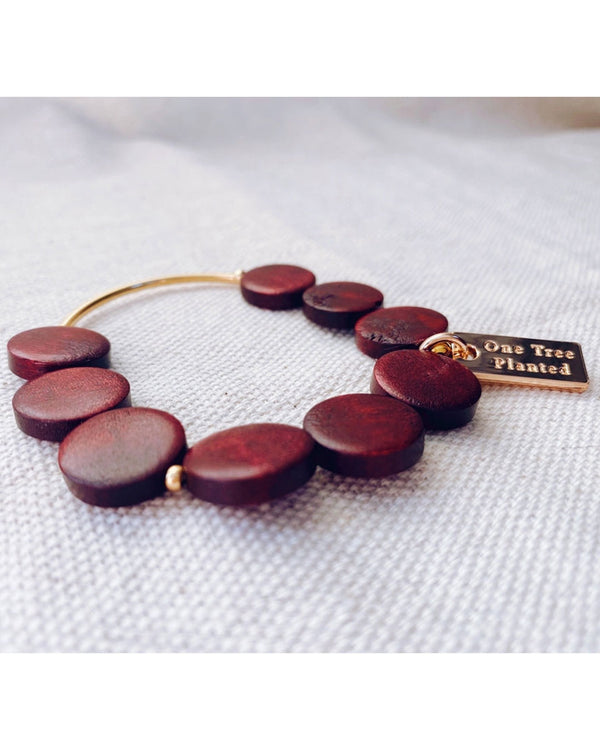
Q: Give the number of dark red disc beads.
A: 9